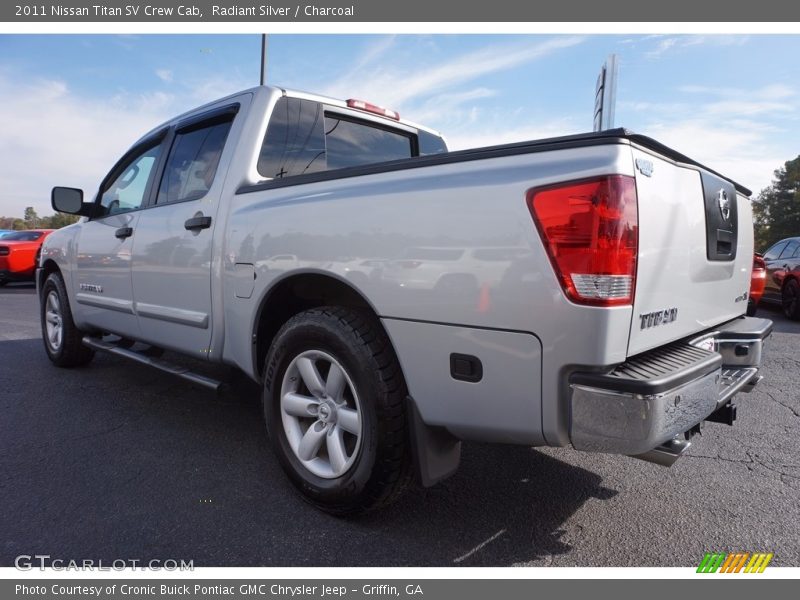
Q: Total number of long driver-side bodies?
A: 1